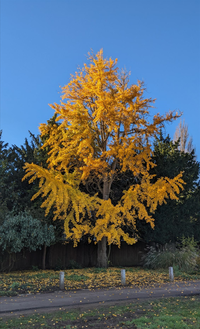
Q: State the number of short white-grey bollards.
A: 3